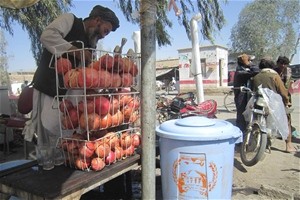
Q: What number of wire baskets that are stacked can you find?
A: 3